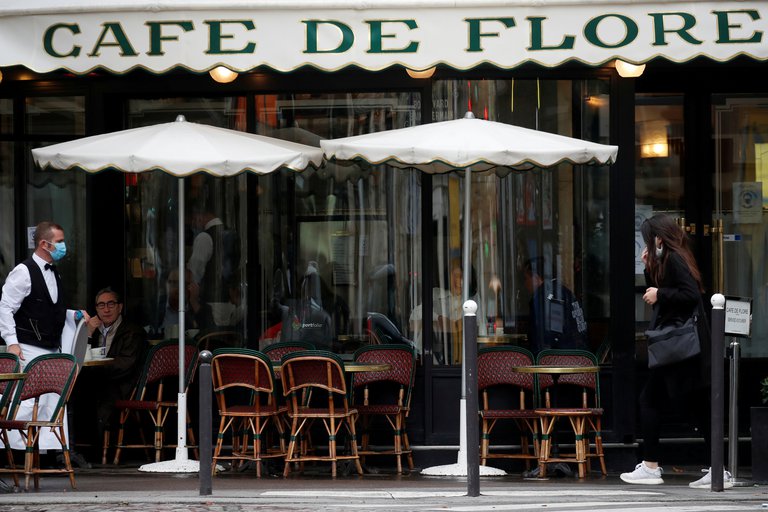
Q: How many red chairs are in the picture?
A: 9